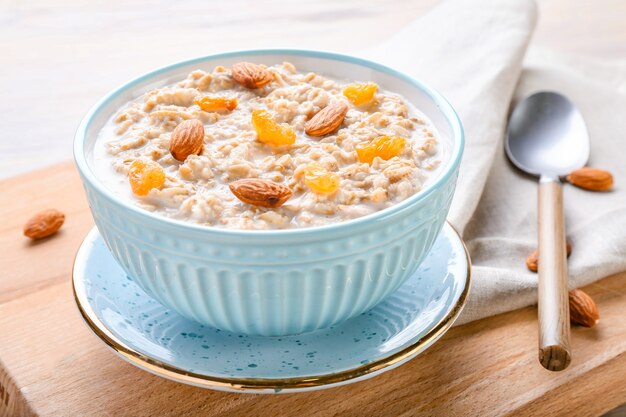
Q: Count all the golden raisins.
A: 6